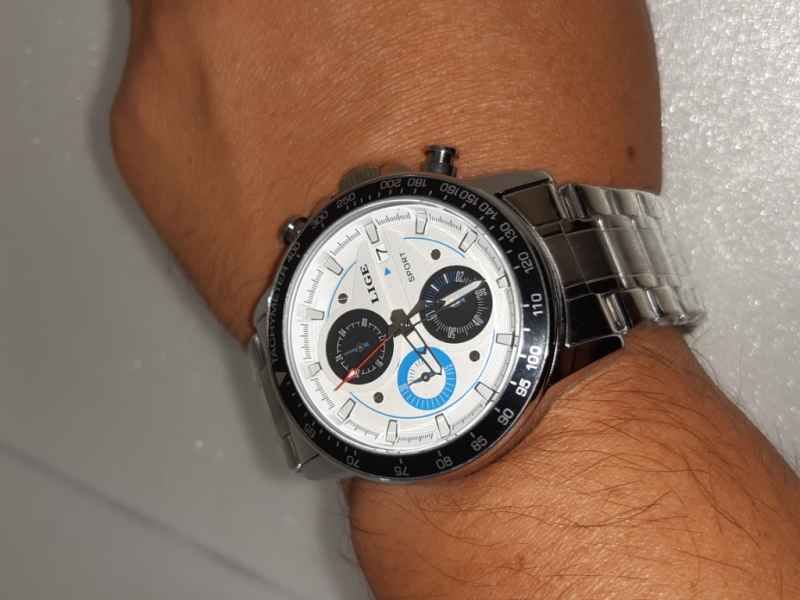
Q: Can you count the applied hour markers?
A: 12